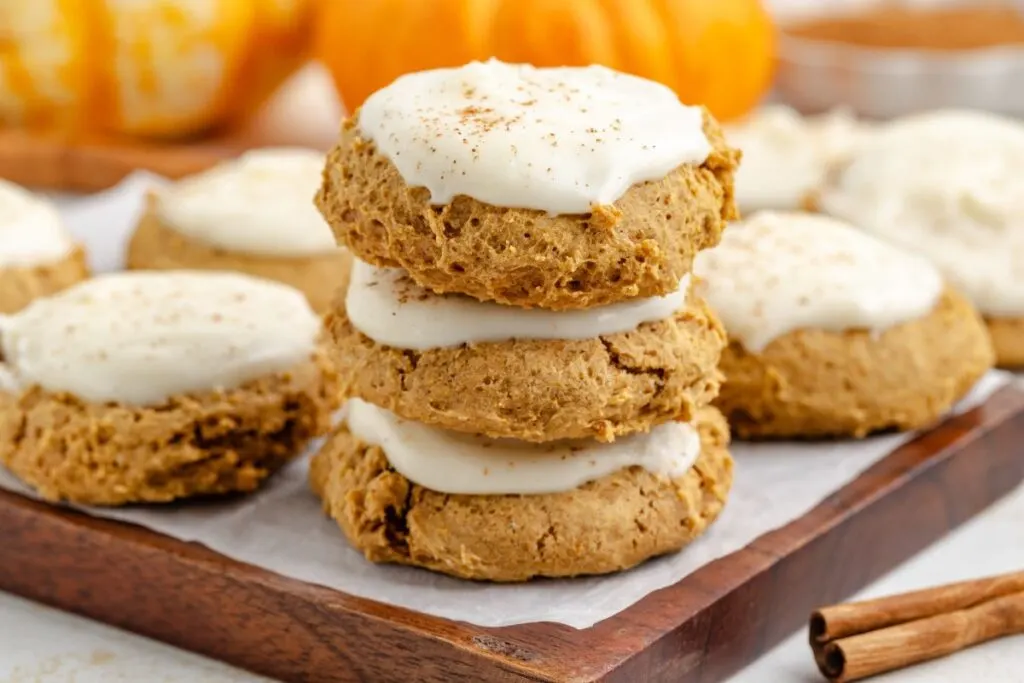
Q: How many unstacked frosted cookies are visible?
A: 6